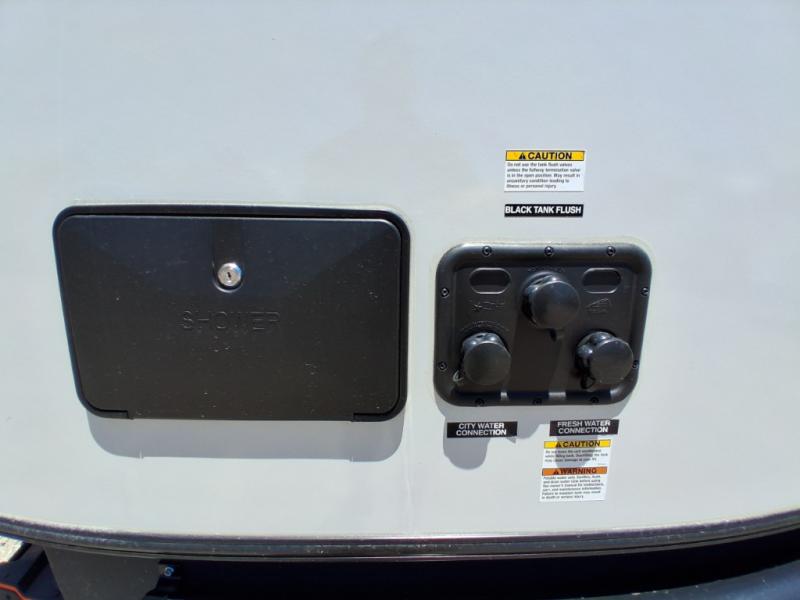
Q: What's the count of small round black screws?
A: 10